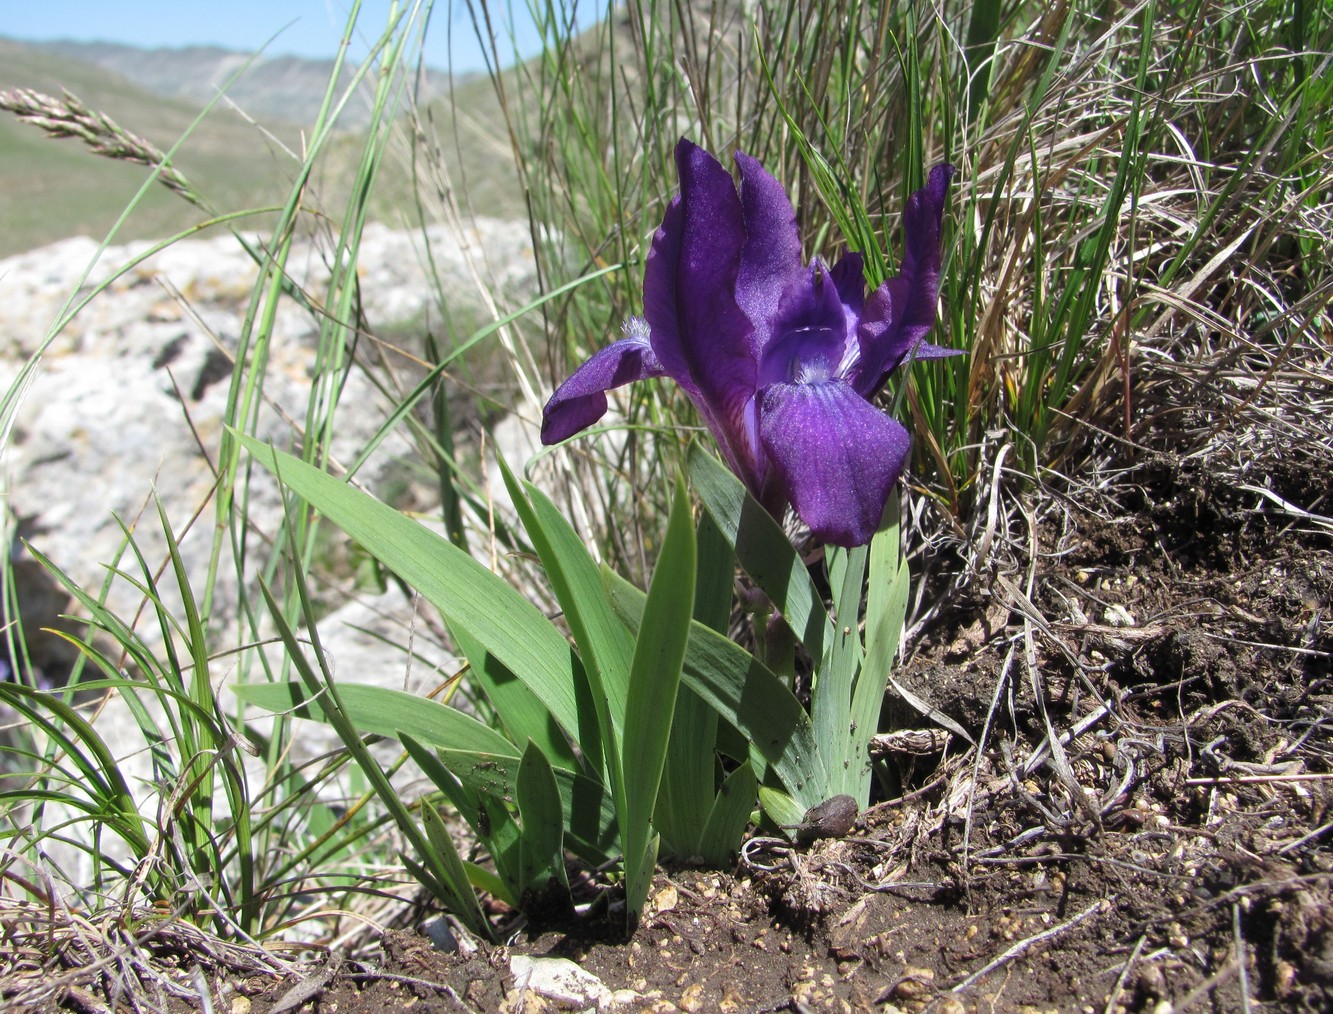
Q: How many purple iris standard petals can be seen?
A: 3